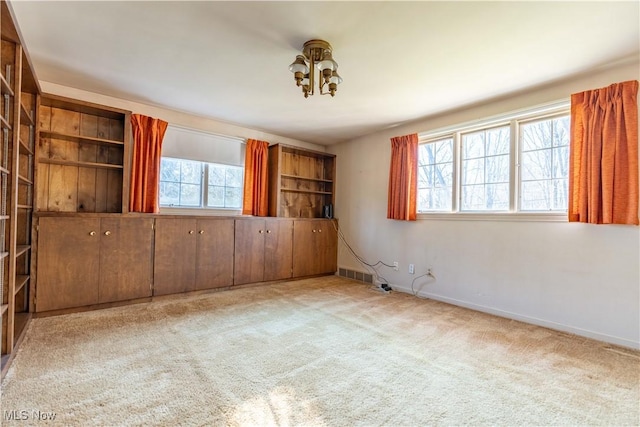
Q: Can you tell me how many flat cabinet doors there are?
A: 8